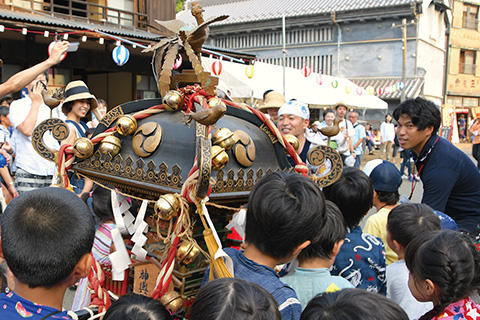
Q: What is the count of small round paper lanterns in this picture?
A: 15